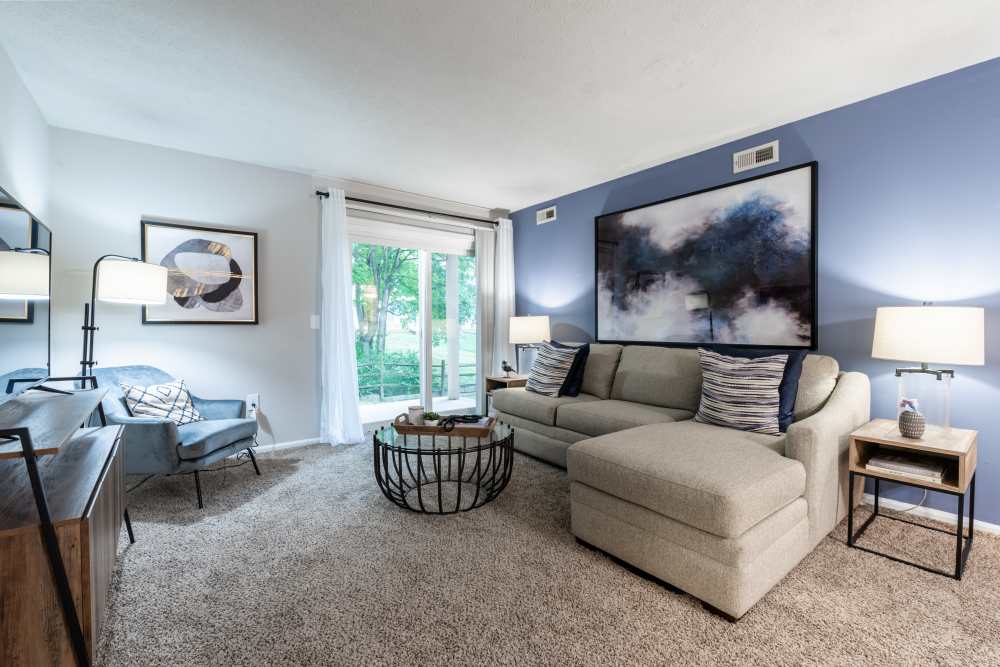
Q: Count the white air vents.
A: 2